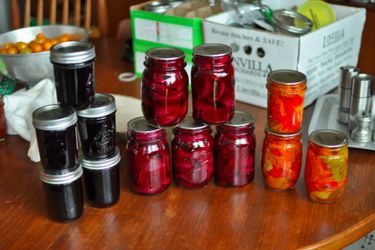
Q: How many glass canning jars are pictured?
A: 13